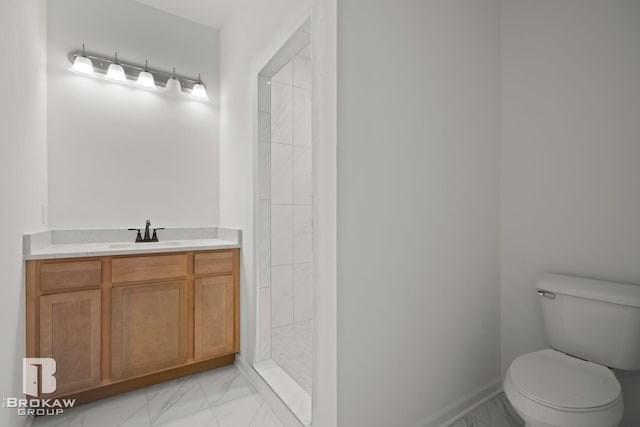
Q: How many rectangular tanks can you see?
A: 1